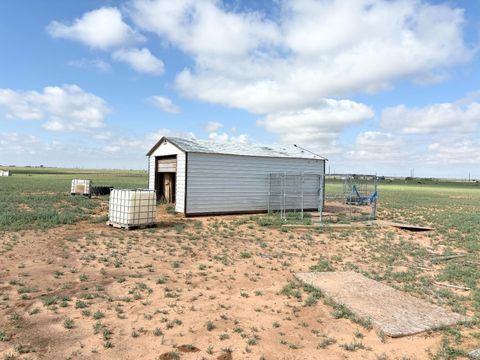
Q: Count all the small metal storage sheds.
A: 1